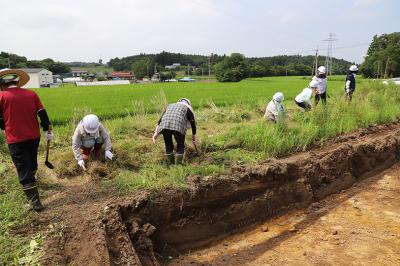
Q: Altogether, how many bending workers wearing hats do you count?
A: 4